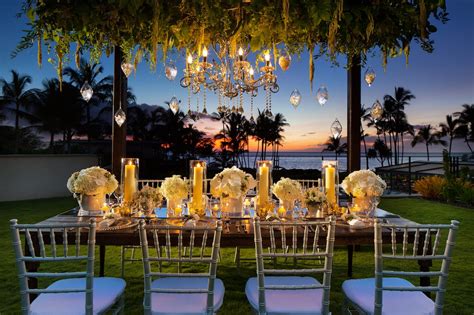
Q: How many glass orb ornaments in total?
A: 11